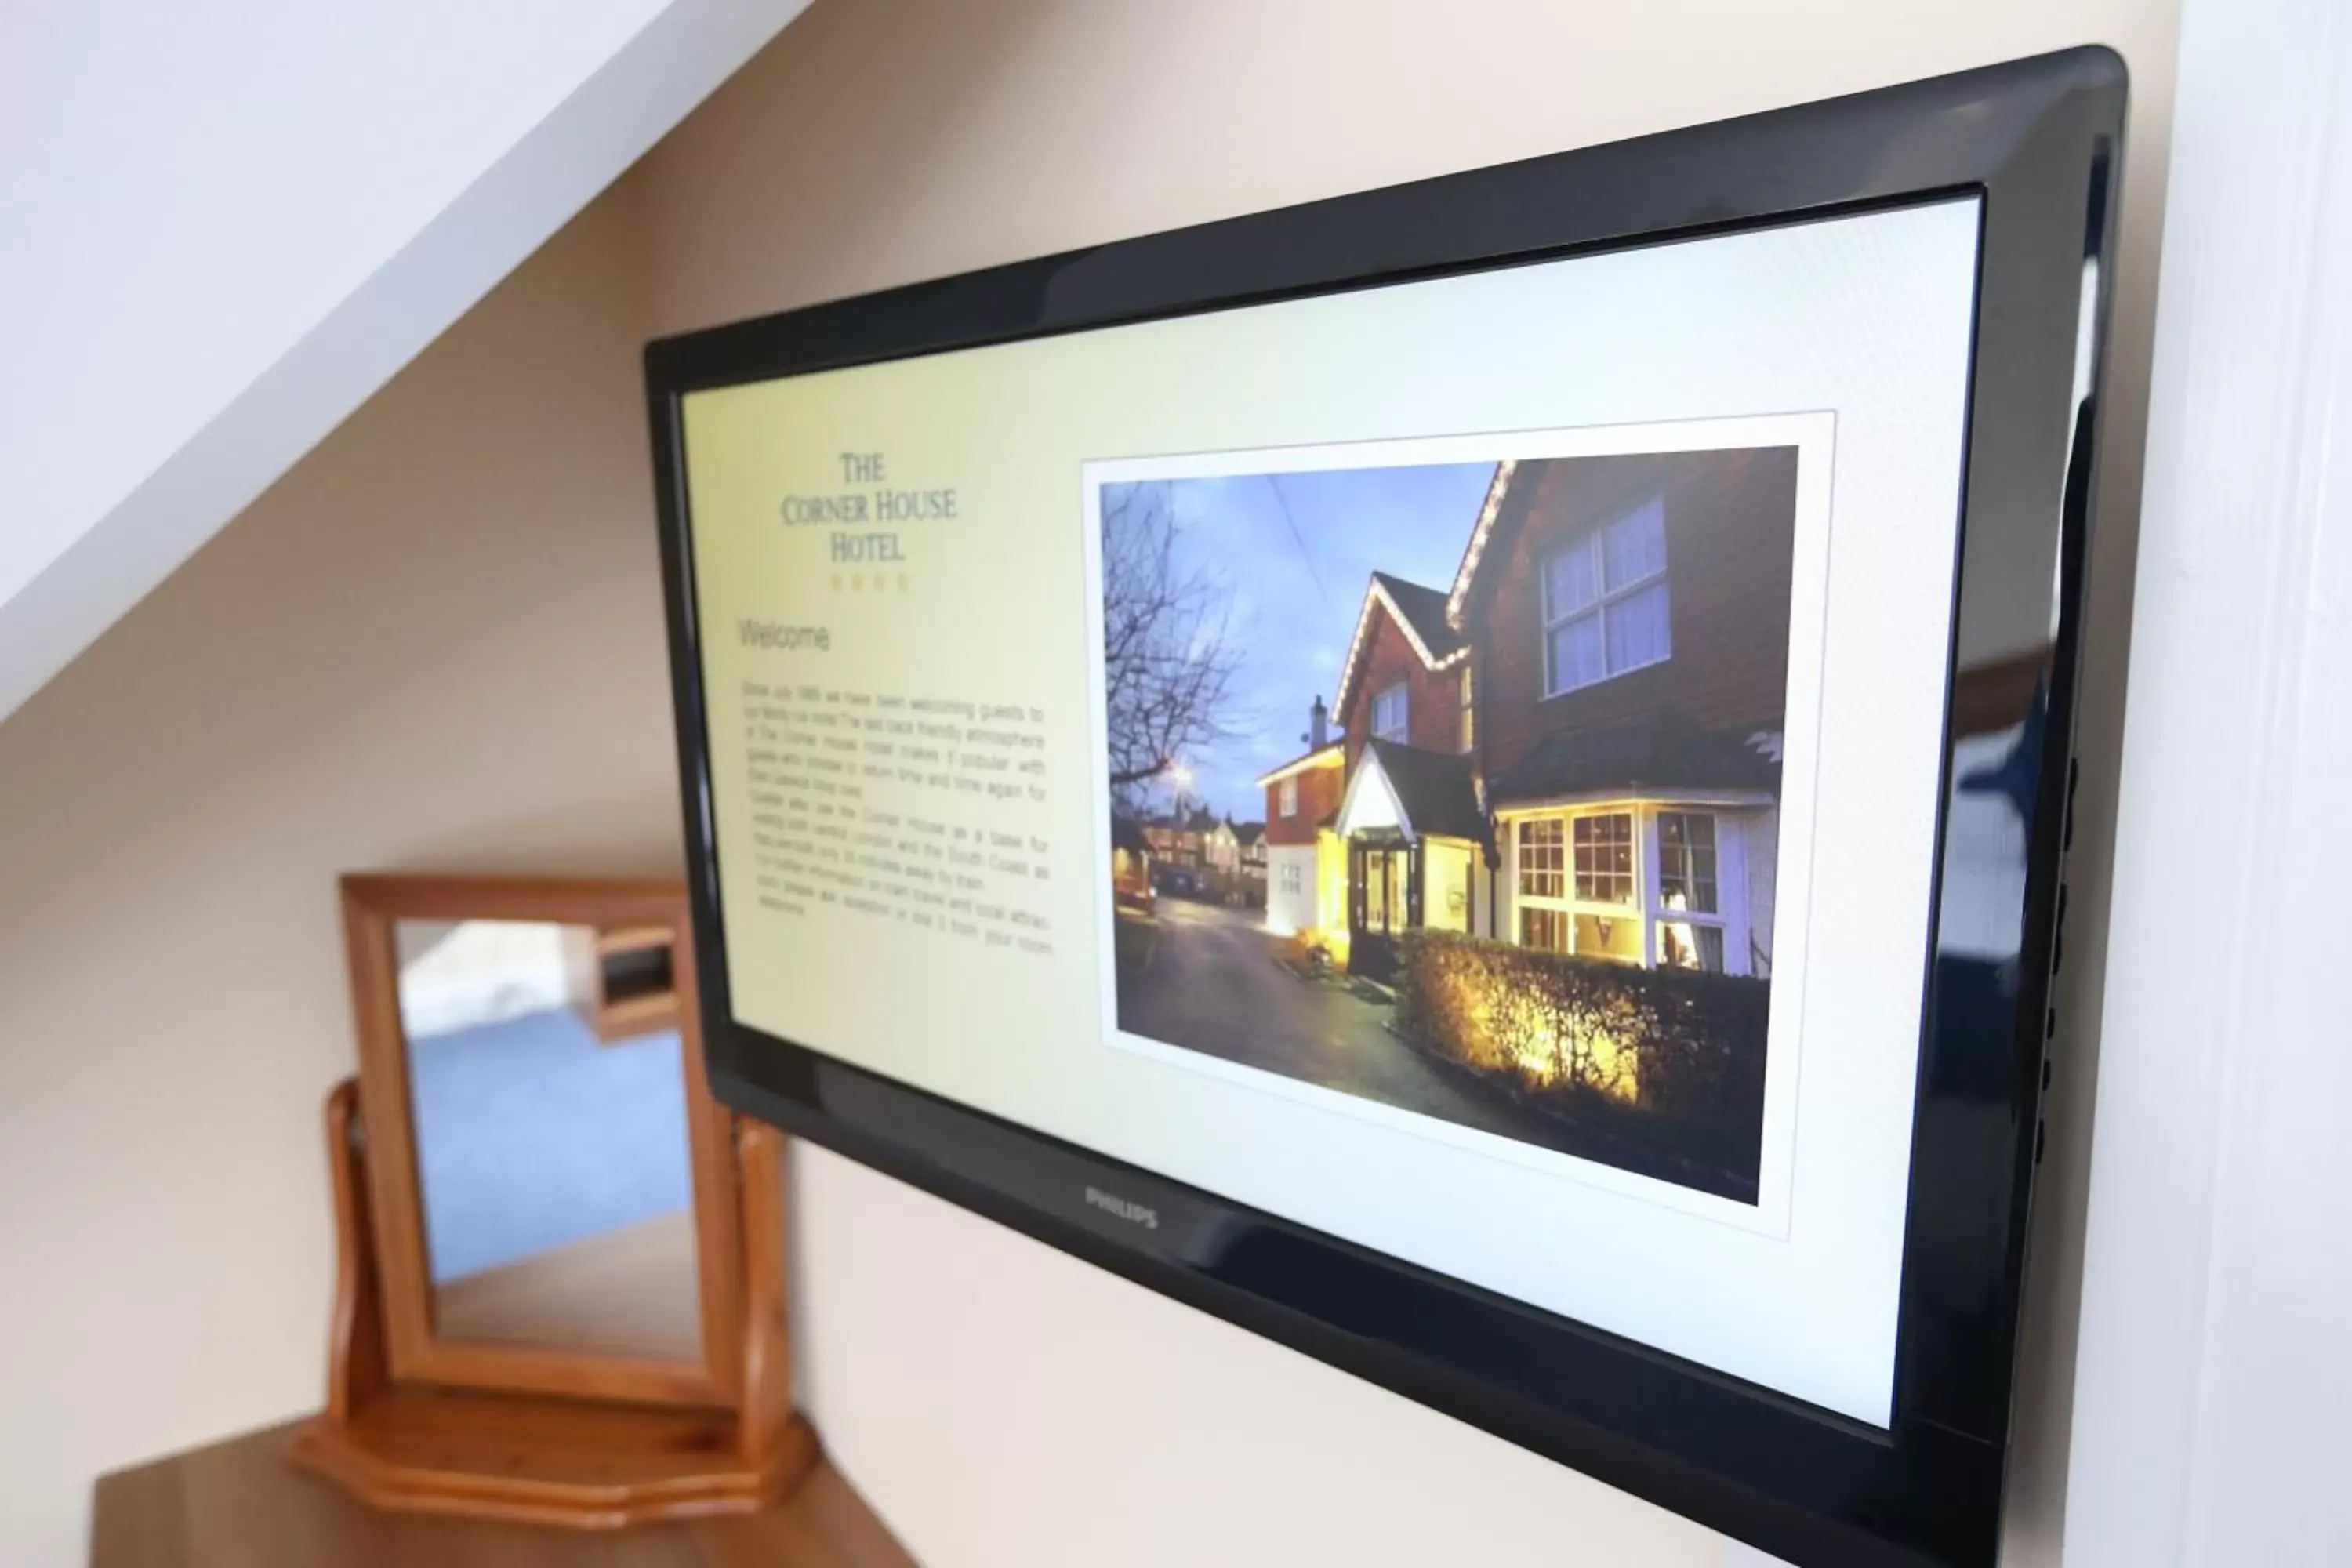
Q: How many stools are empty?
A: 0